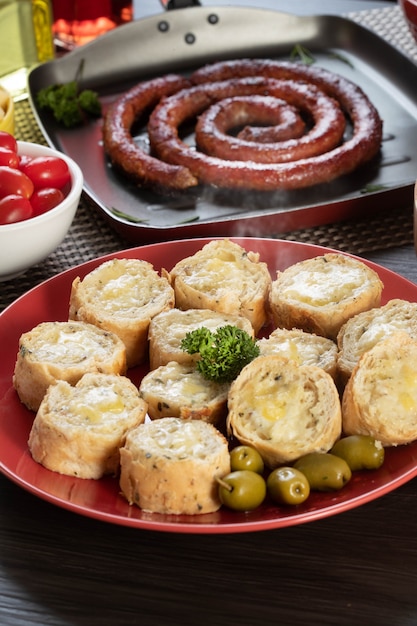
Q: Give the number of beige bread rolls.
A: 12